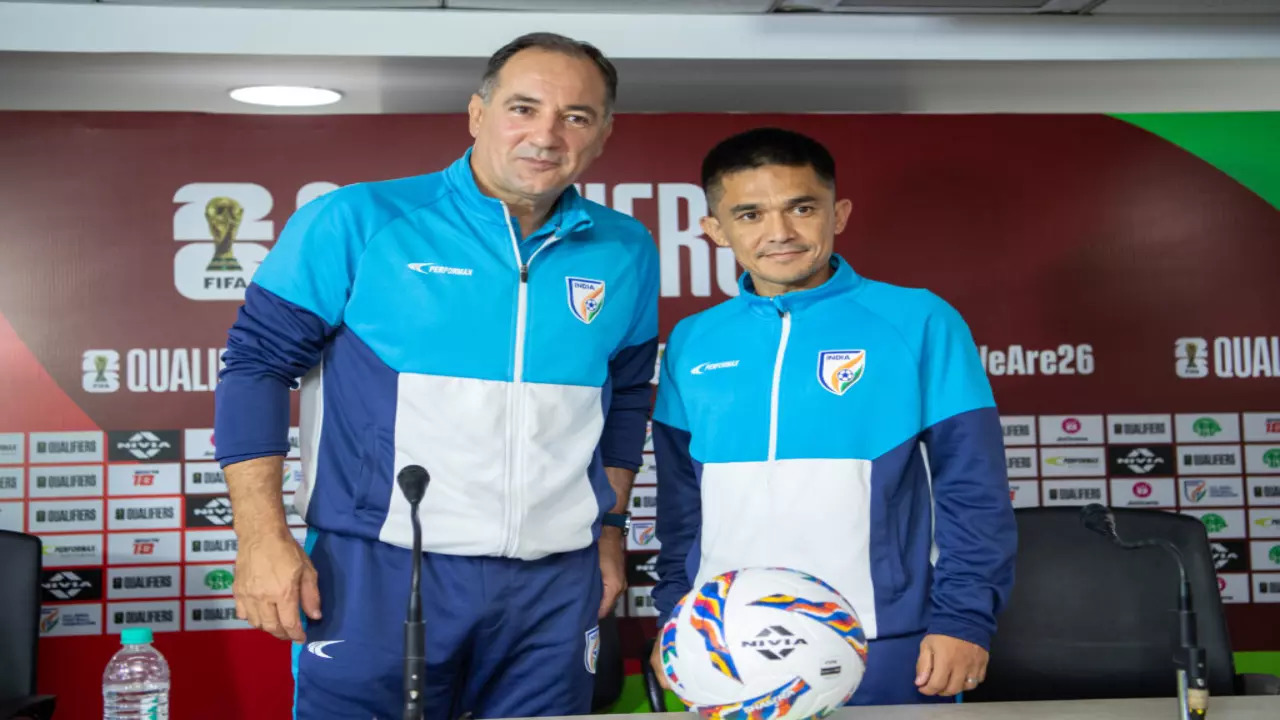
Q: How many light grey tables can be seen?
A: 1